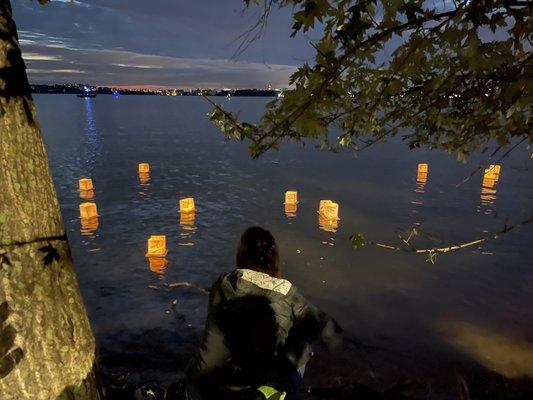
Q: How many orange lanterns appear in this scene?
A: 11